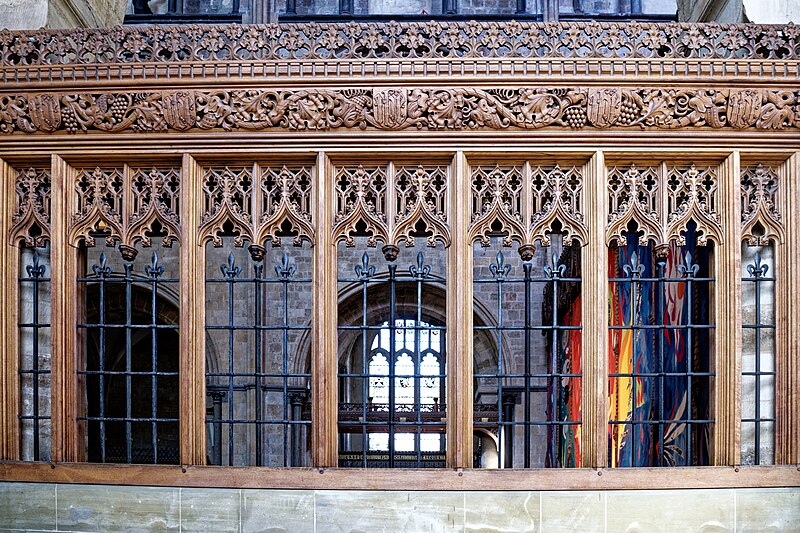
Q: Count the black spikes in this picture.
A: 12